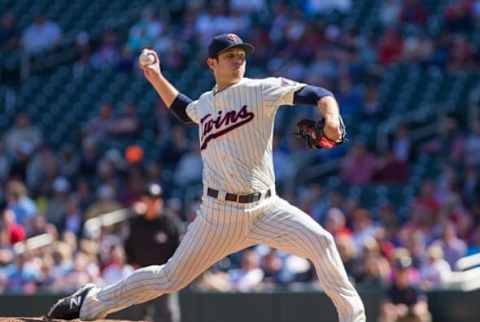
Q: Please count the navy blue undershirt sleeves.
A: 2